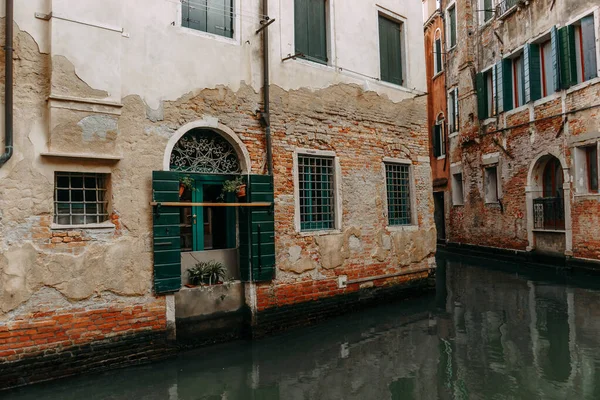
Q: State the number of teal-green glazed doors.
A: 1